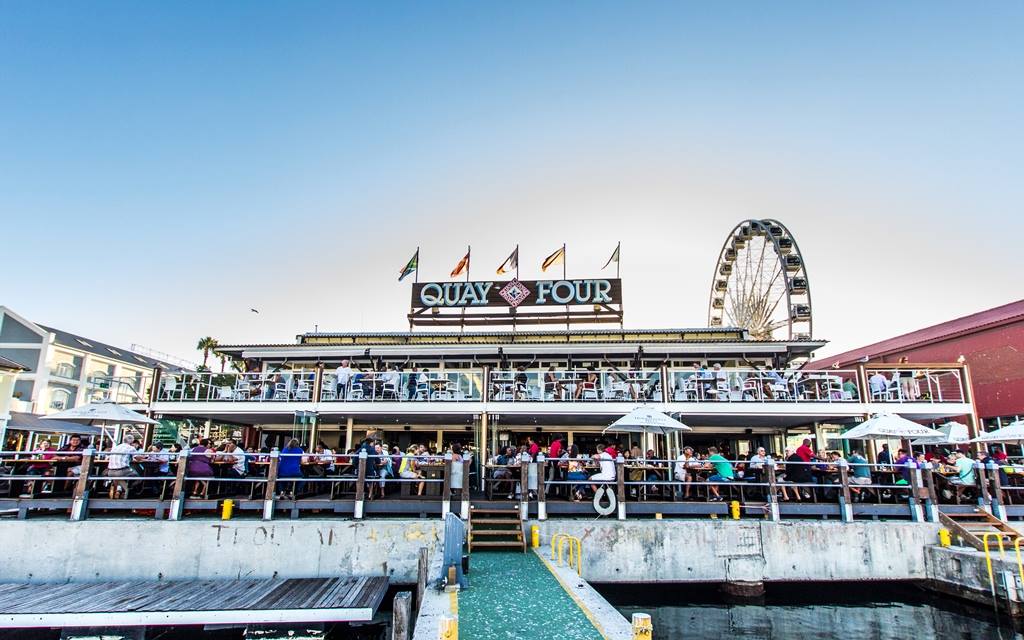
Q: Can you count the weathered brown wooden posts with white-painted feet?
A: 15